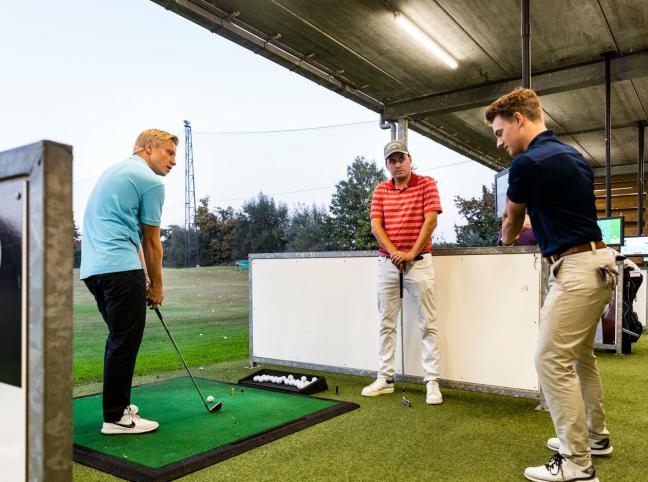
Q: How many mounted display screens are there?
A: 3